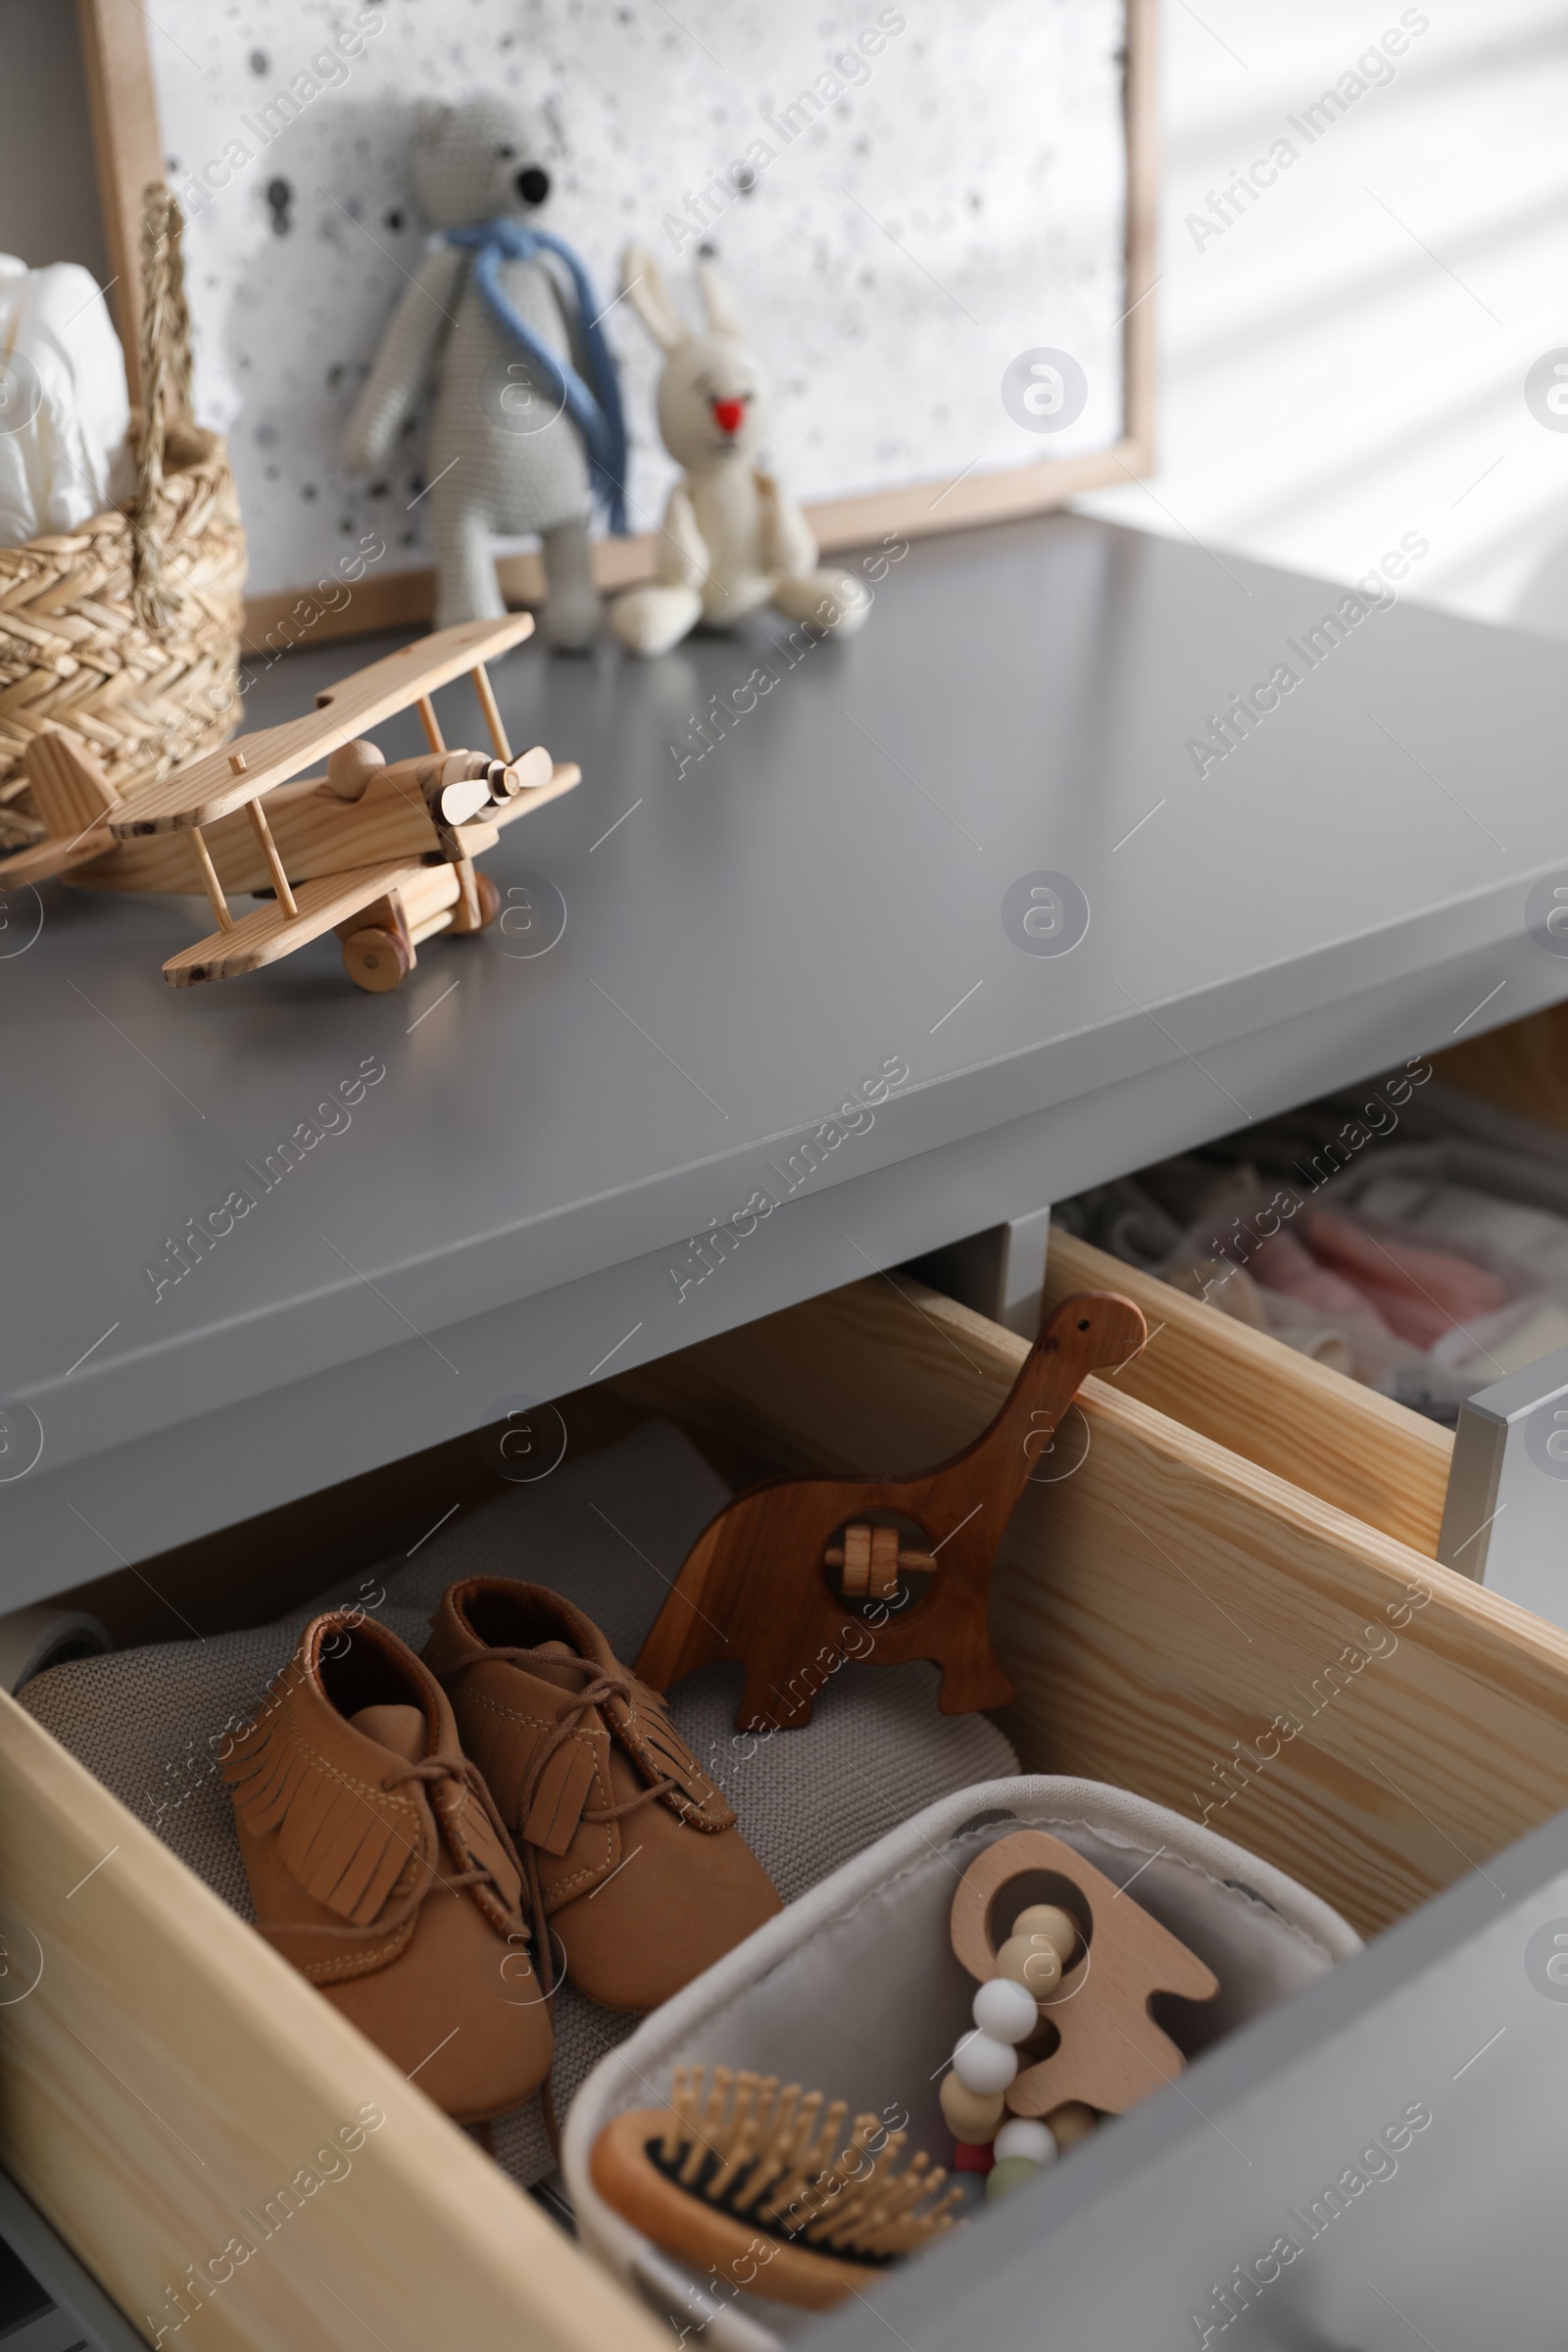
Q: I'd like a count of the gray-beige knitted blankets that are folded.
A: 1